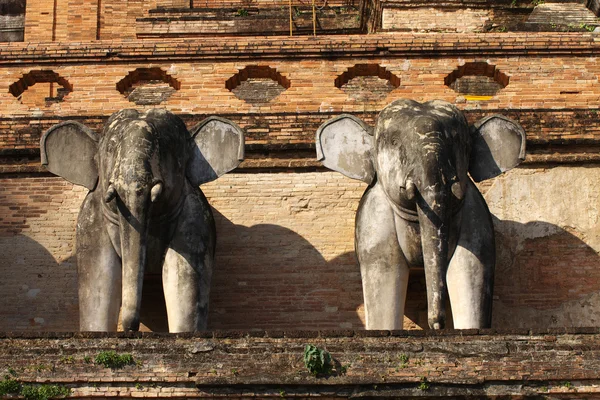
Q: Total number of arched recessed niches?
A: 5